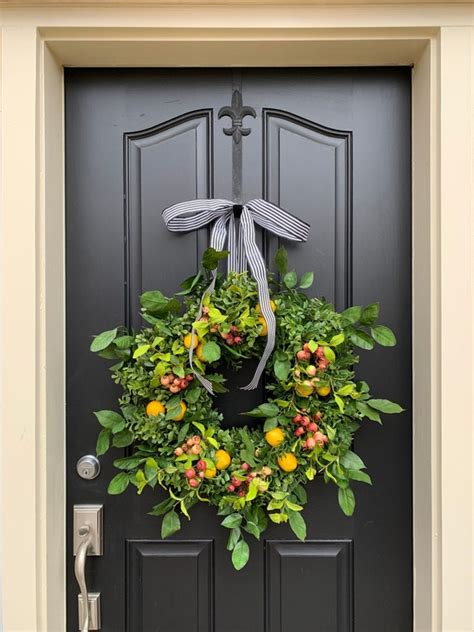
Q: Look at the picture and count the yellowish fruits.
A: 12